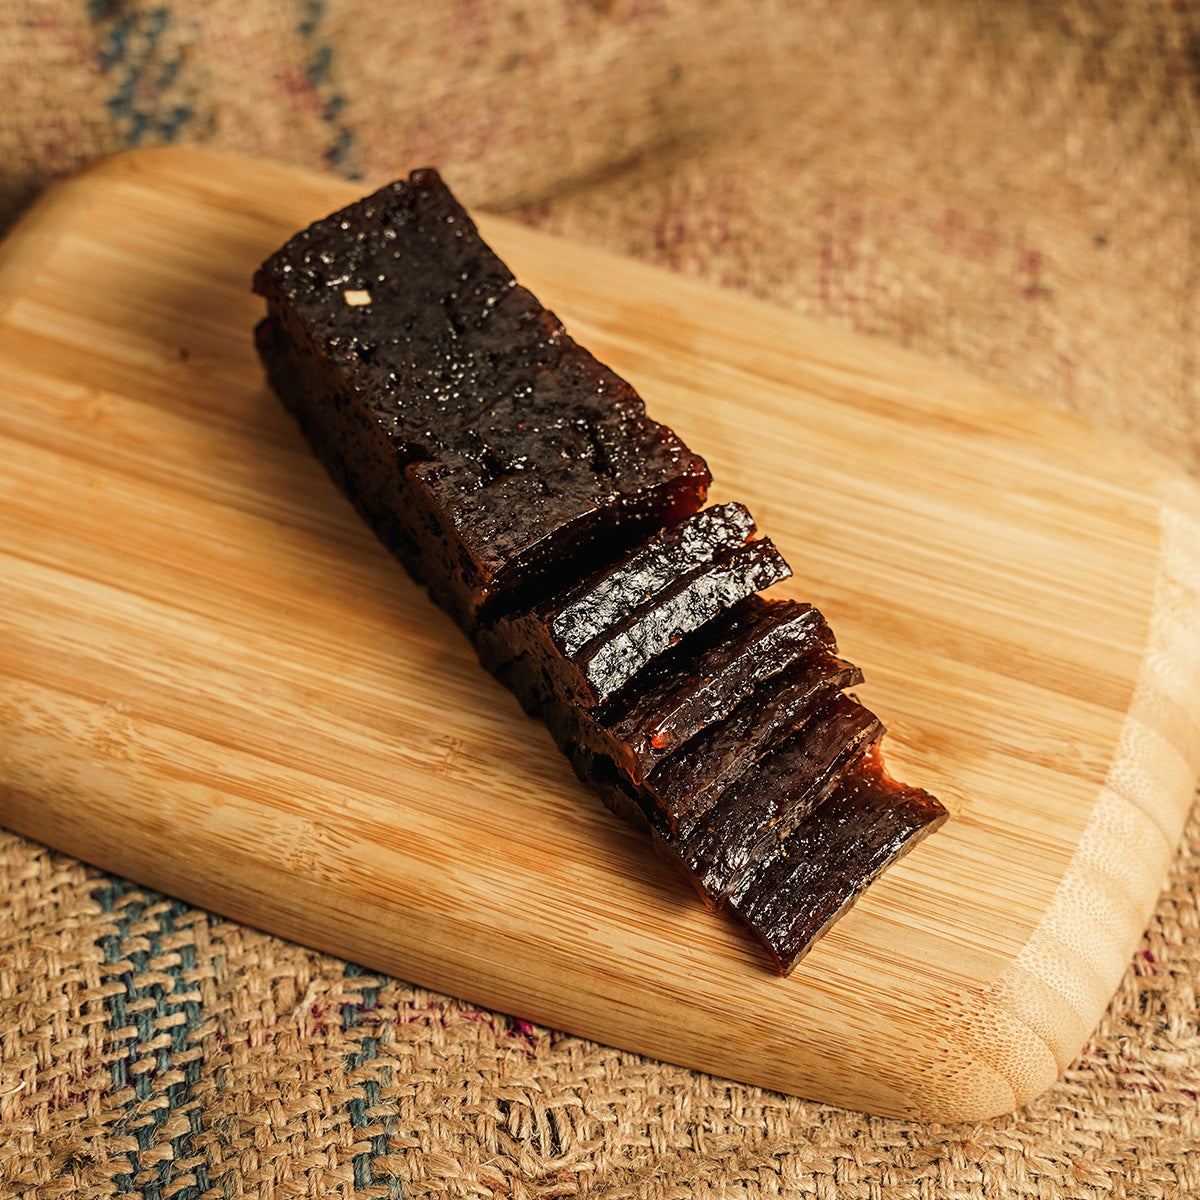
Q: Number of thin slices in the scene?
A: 6